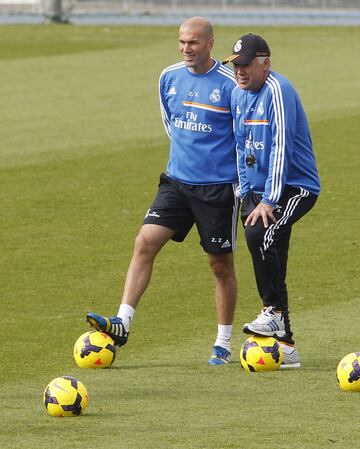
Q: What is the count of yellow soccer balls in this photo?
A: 4